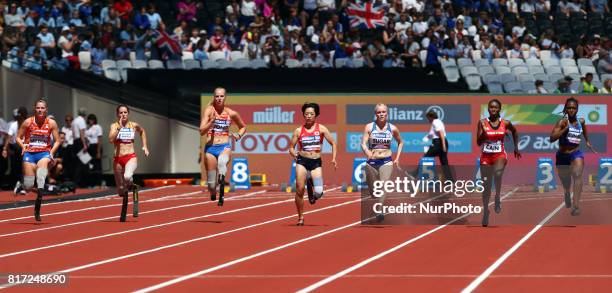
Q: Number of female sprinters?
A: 7